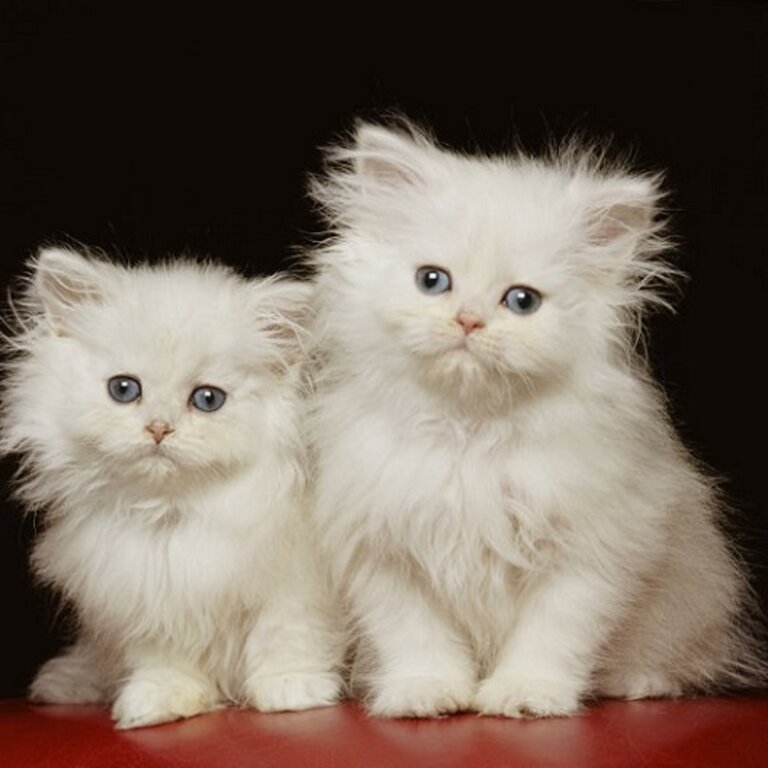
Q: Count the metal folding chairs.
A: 0